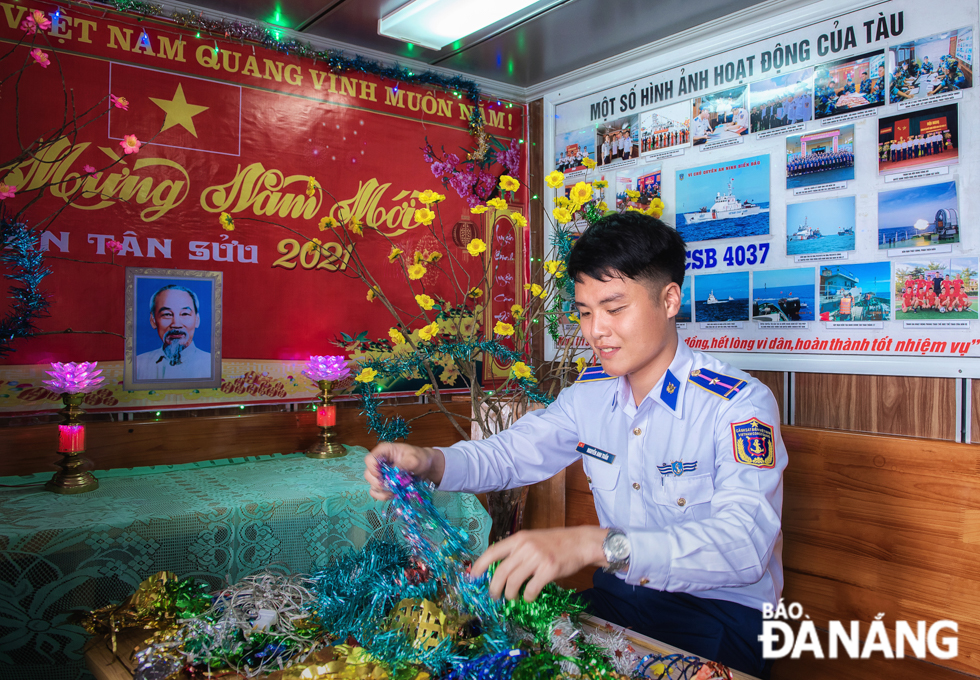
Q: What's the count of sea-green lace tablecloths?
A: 1